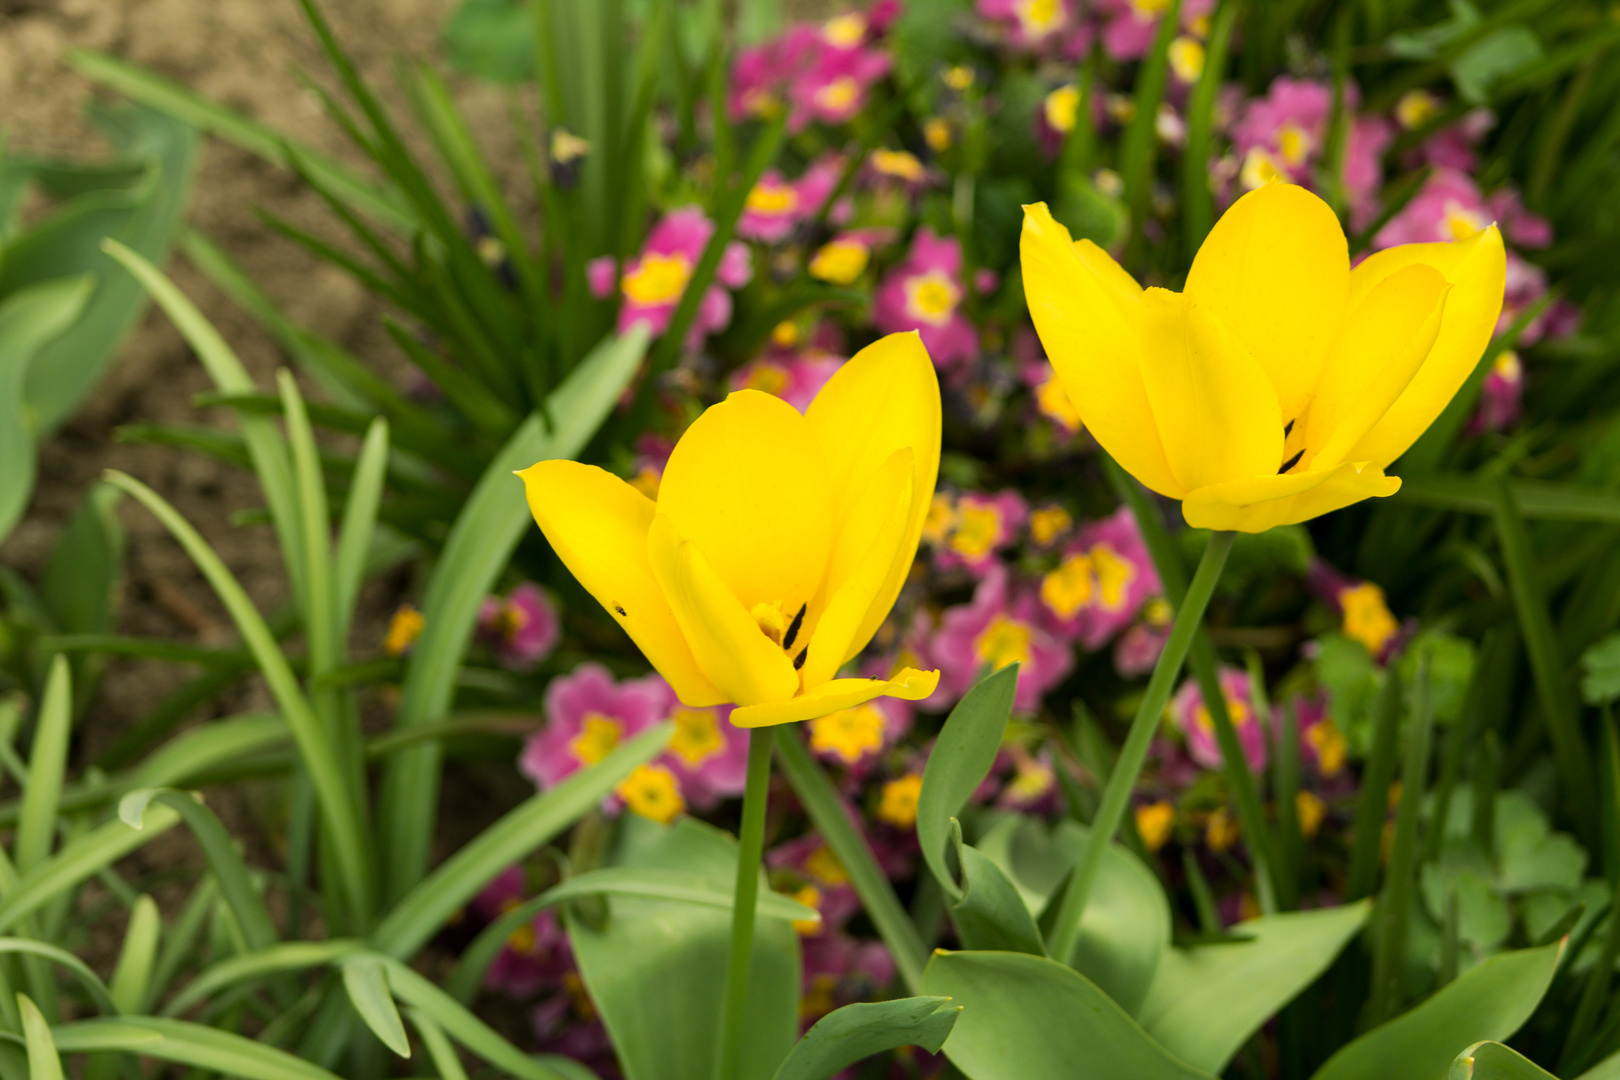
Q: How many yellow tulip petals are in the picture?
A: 12